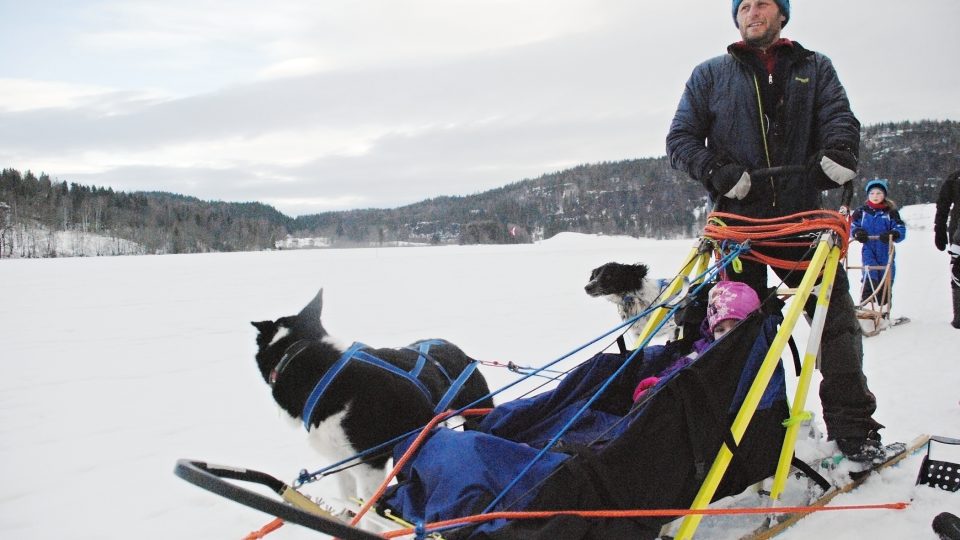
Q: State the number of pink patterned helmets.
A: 1